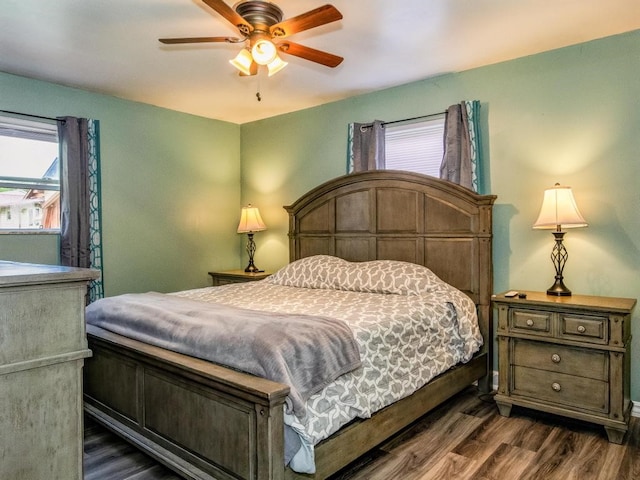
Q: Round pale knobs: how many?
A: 4